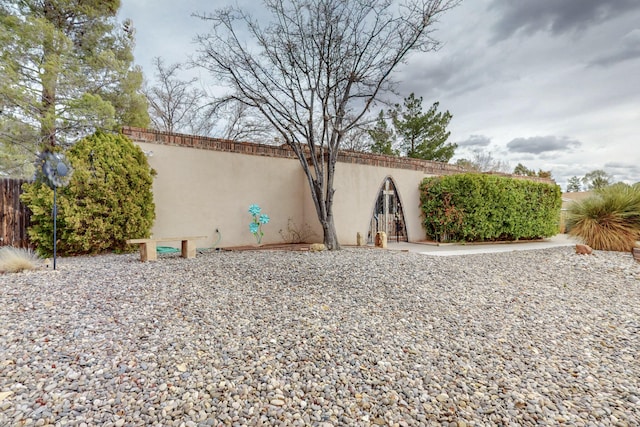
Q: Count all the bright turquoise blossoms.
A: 3